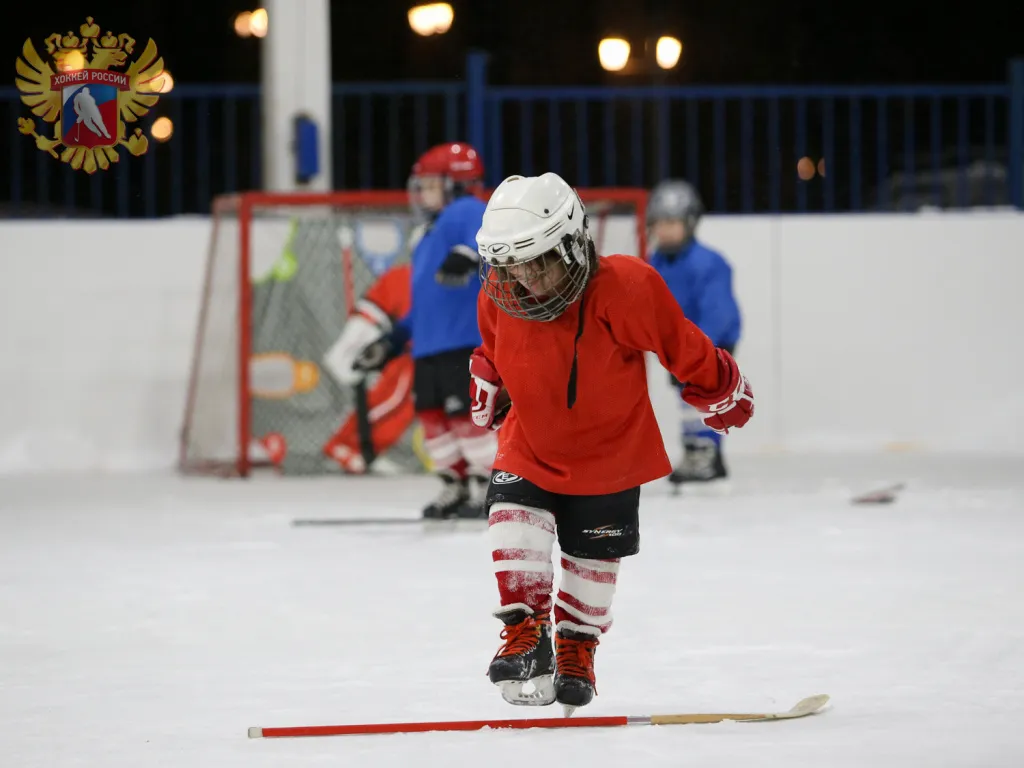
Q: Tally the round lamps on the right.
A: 2